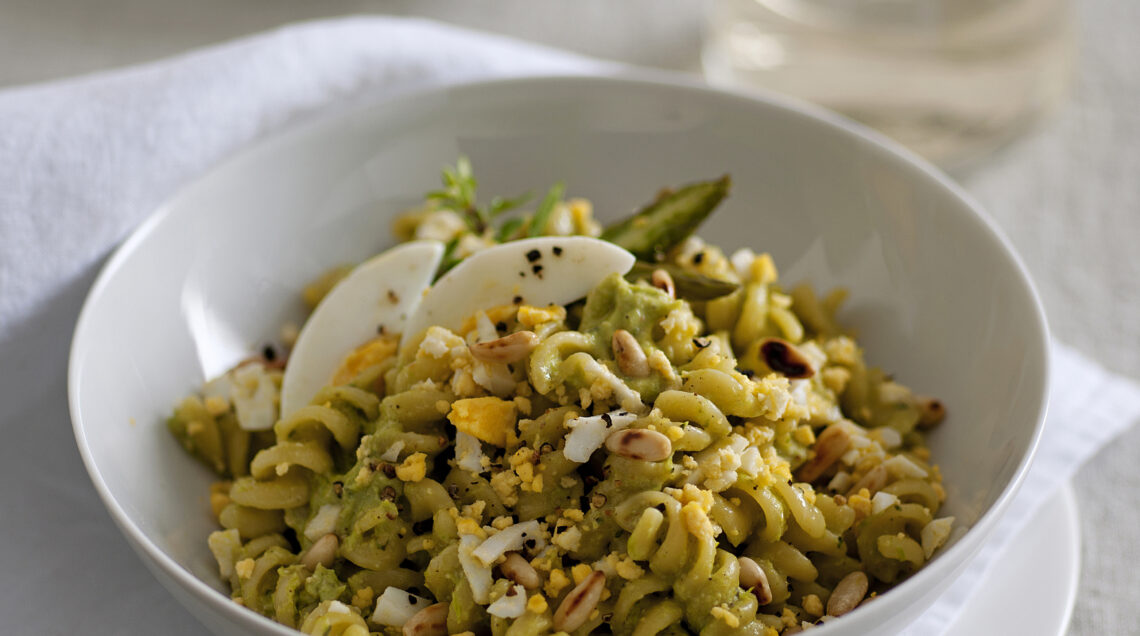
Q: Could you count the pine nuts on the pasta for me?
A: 14